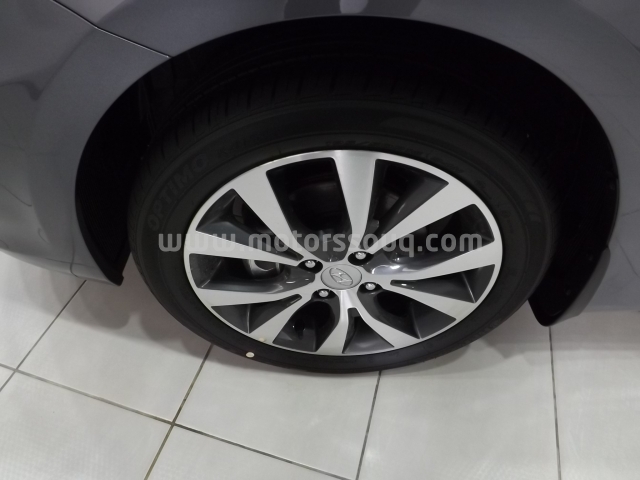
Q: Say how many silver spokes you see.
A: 10